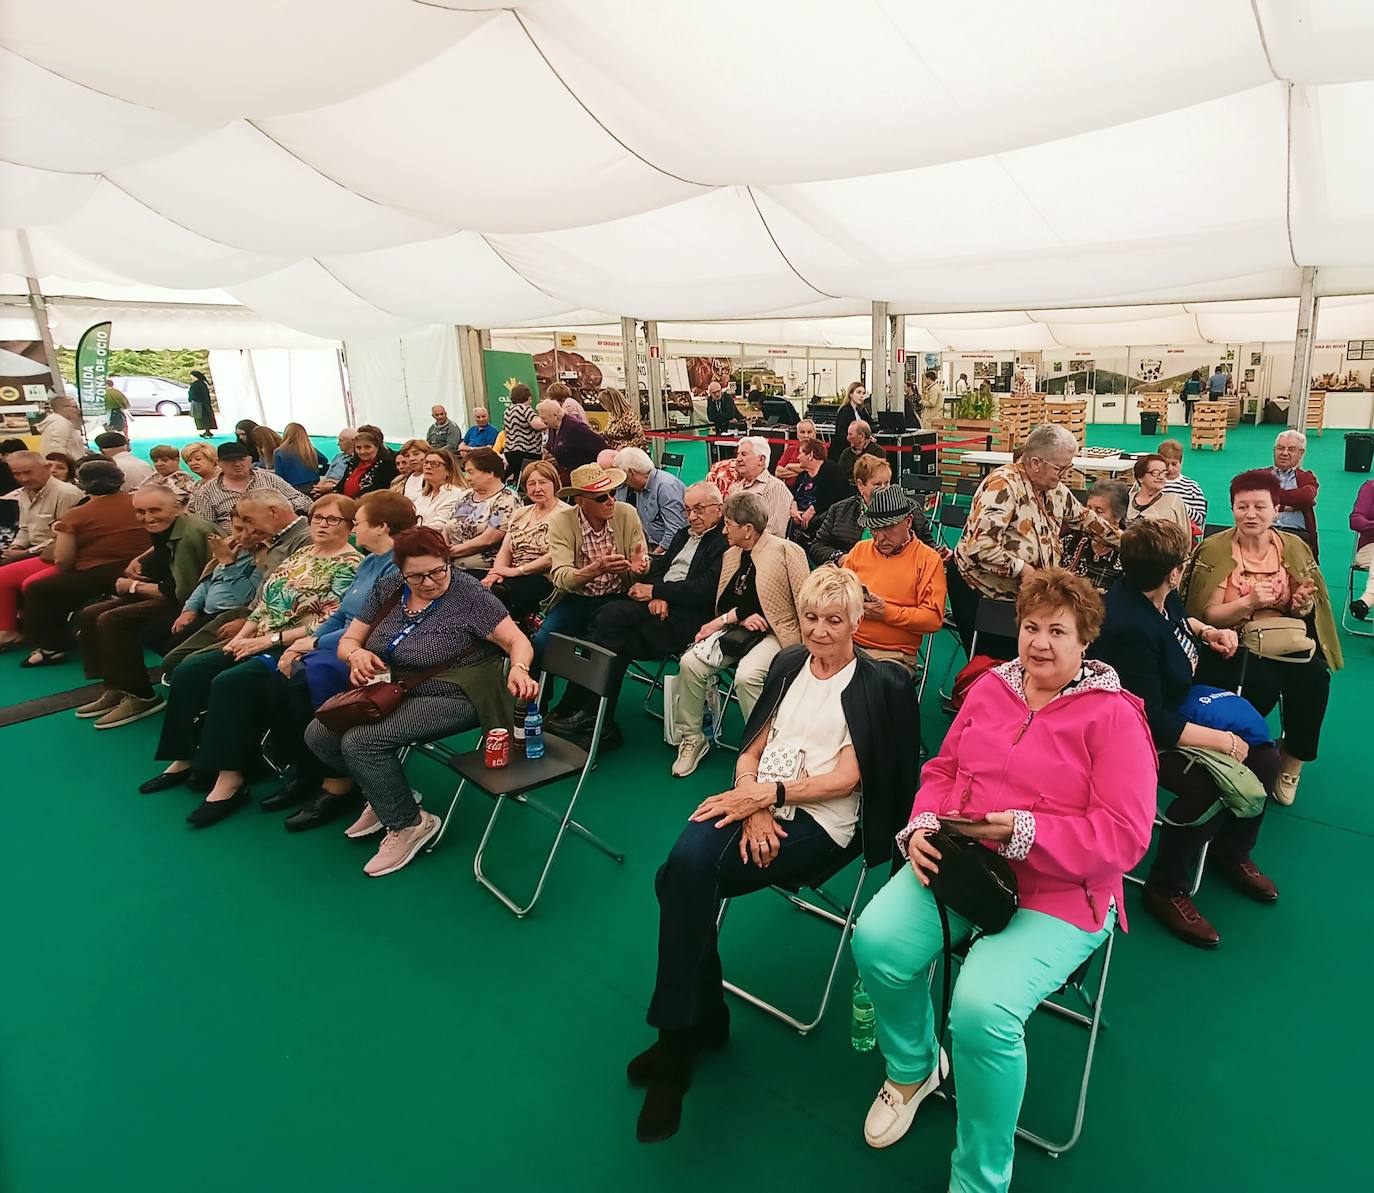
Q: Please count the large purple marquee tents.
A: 0